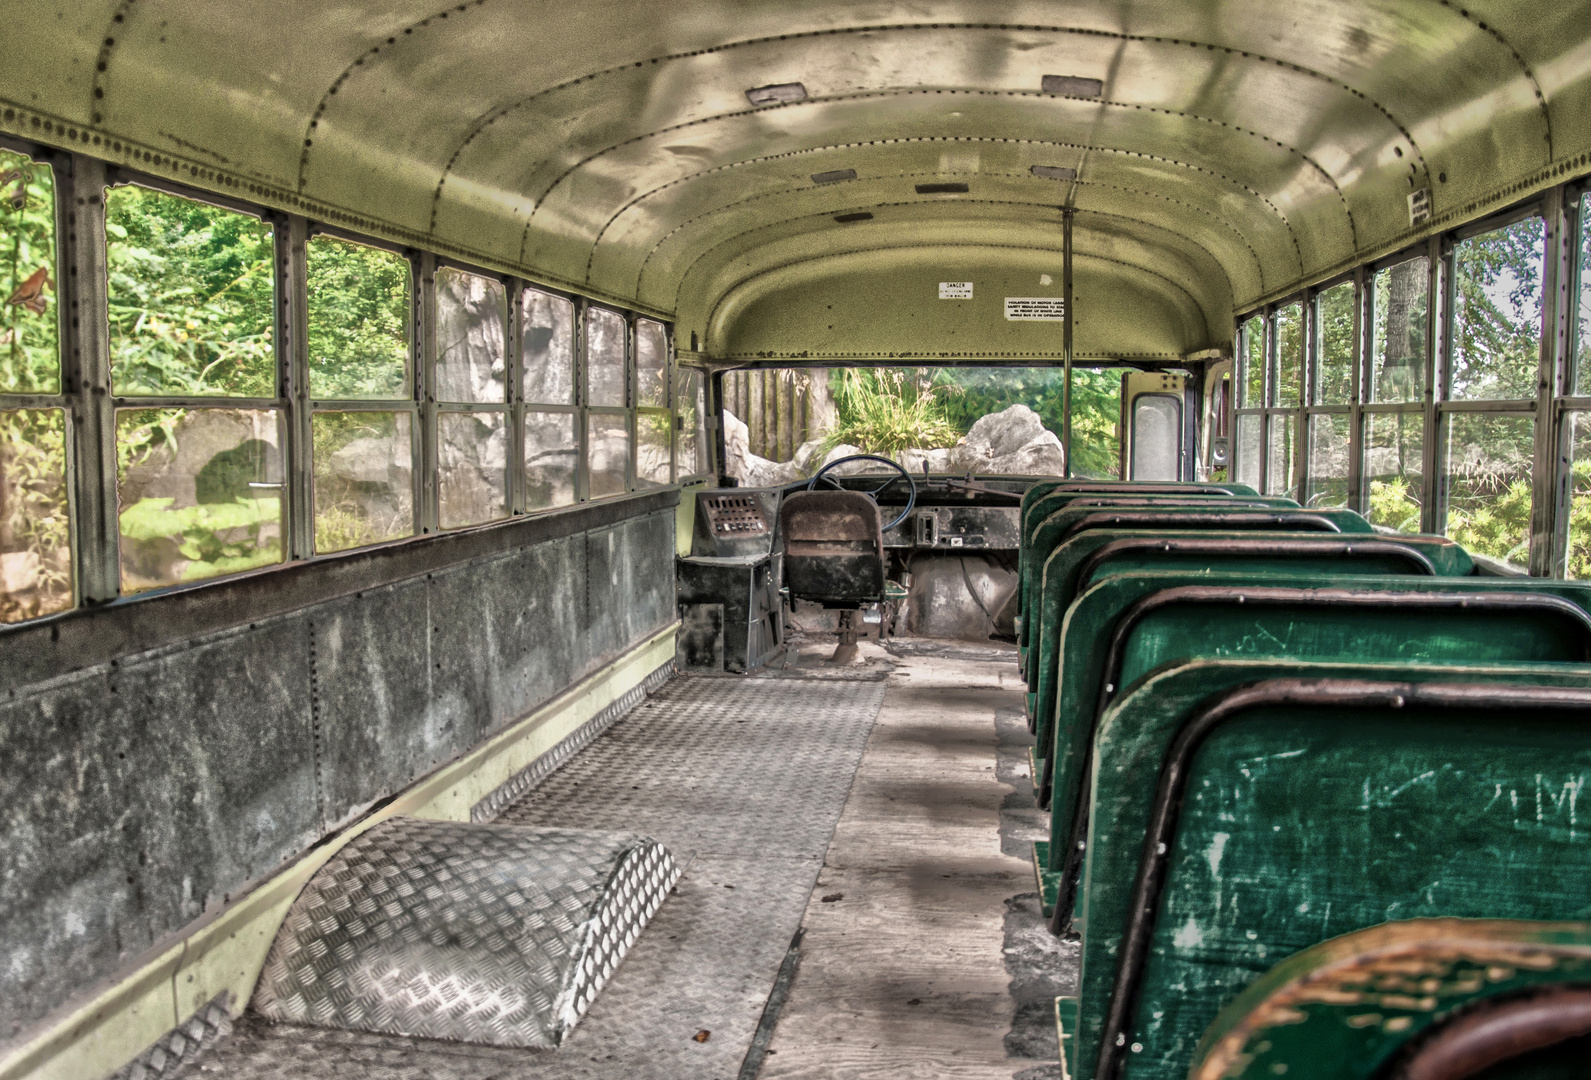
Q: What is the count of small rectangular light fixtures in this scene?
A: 6